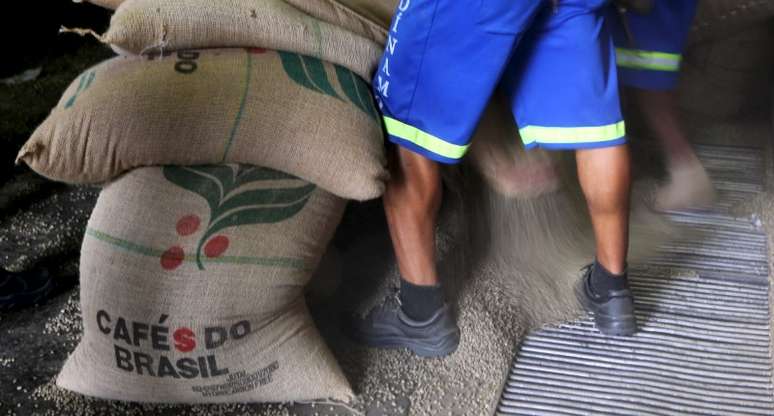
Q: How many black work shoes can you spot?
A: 2